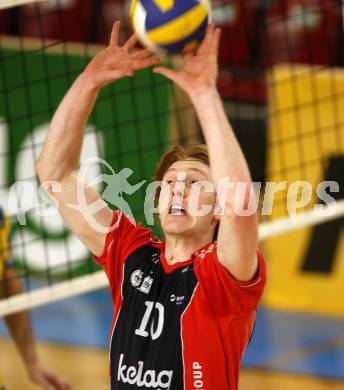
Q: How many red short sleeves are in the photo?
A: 2